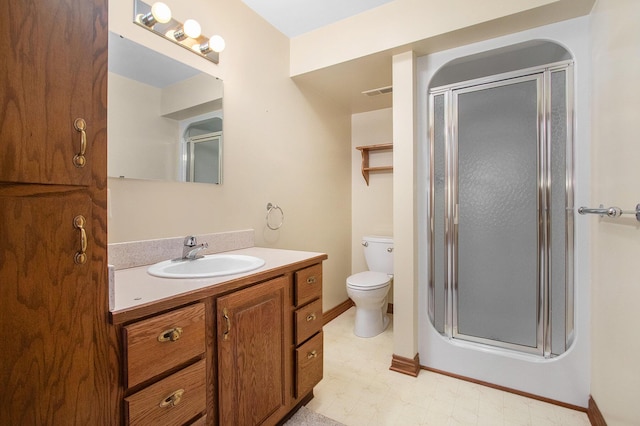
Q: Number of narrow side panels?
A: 2